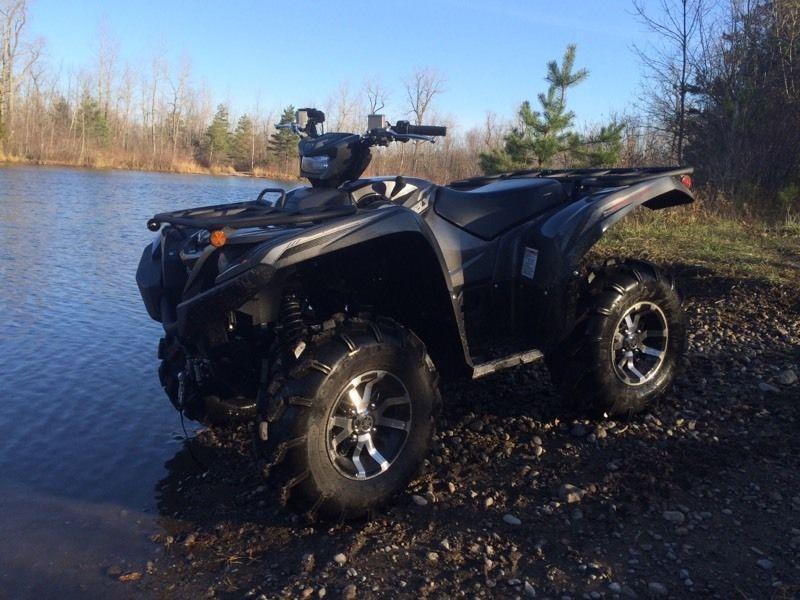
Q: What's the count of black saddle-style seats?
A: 1